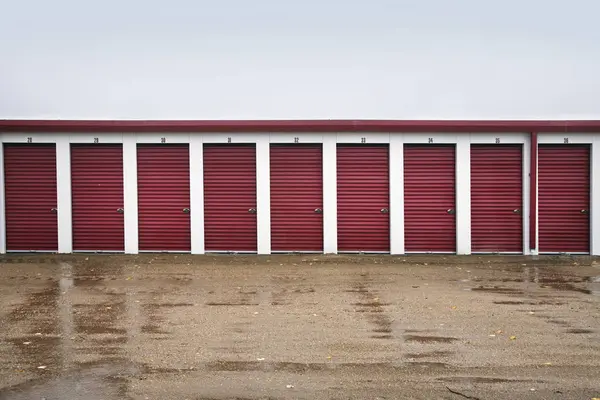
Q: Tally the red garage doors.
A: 9